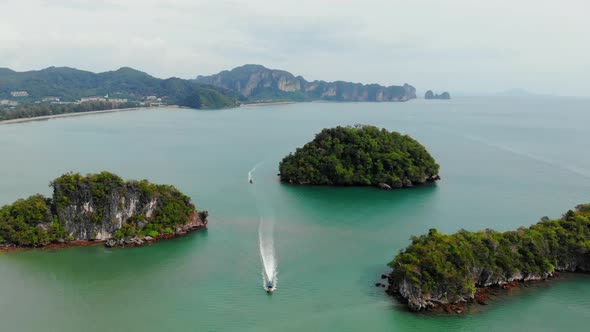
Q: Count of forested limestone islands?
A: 3